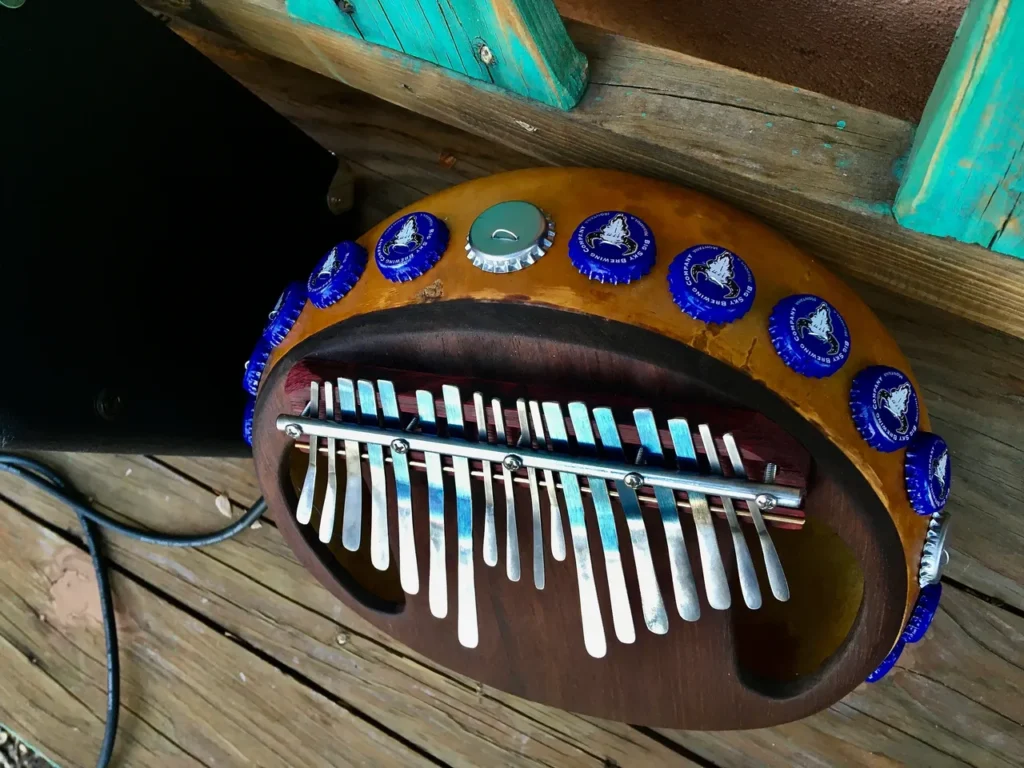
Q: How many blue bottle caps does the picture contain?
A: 12